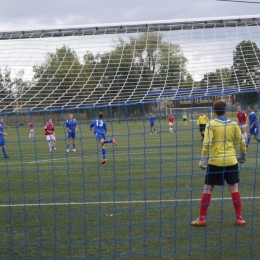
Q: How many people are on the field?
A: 12